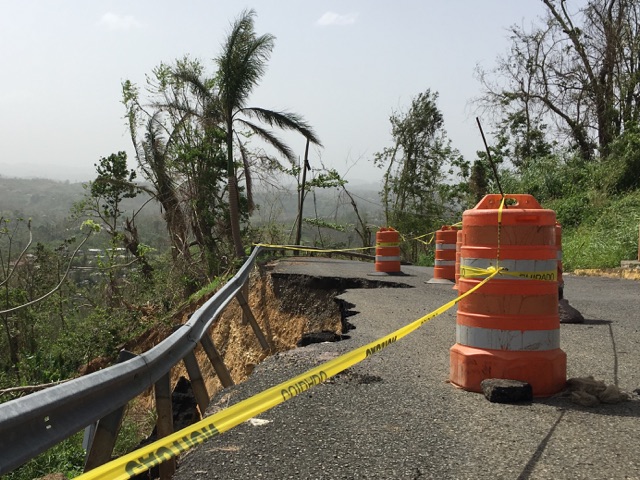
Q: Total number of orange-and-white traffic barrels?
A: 5